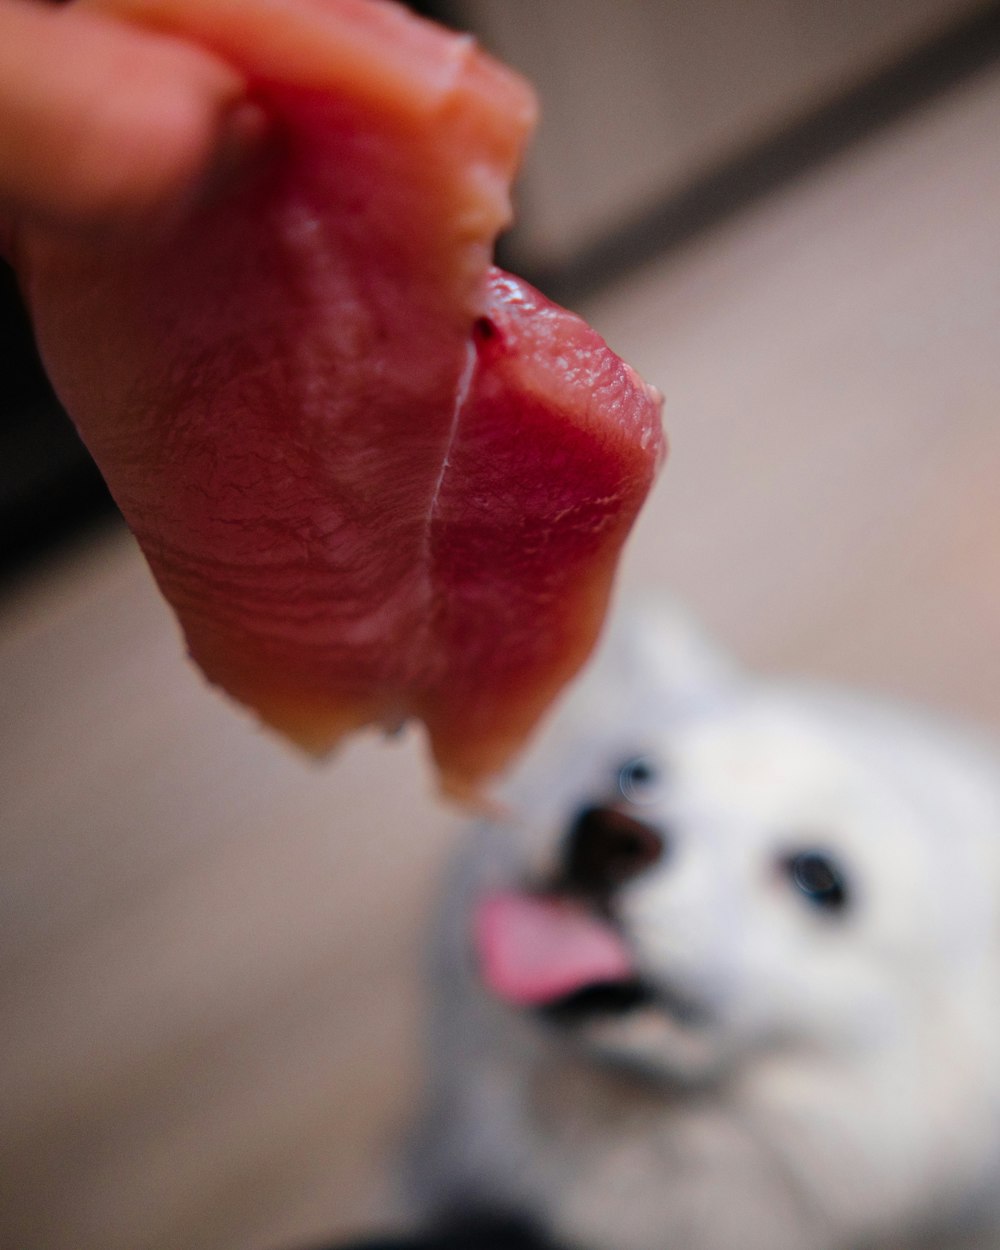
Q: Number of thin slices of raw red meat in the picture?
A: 1